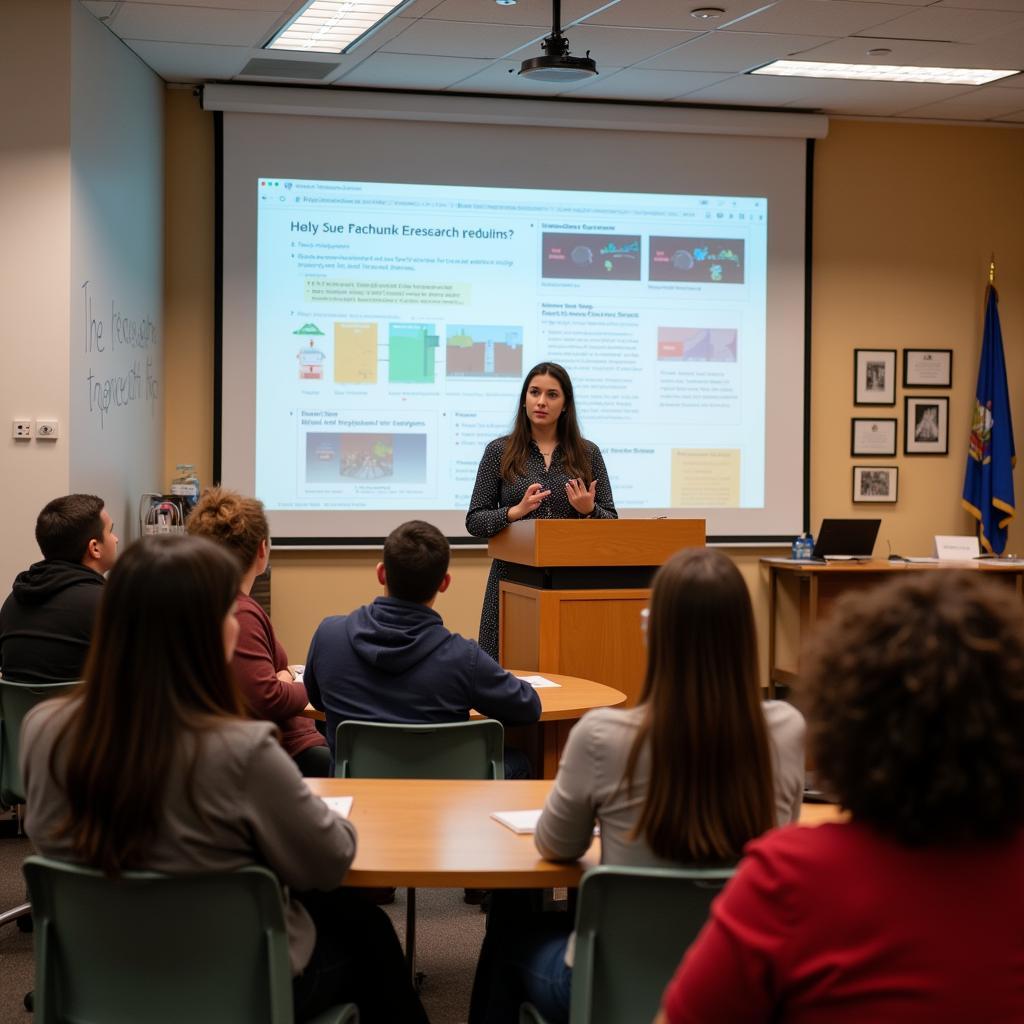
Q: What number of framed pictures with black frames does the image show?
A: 5